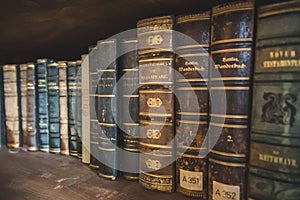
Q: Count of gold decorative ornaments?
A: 4